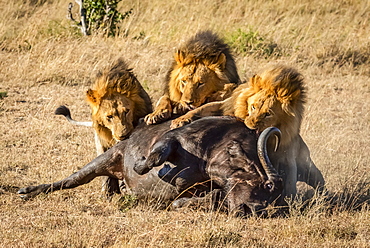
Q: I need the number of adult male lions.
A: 3